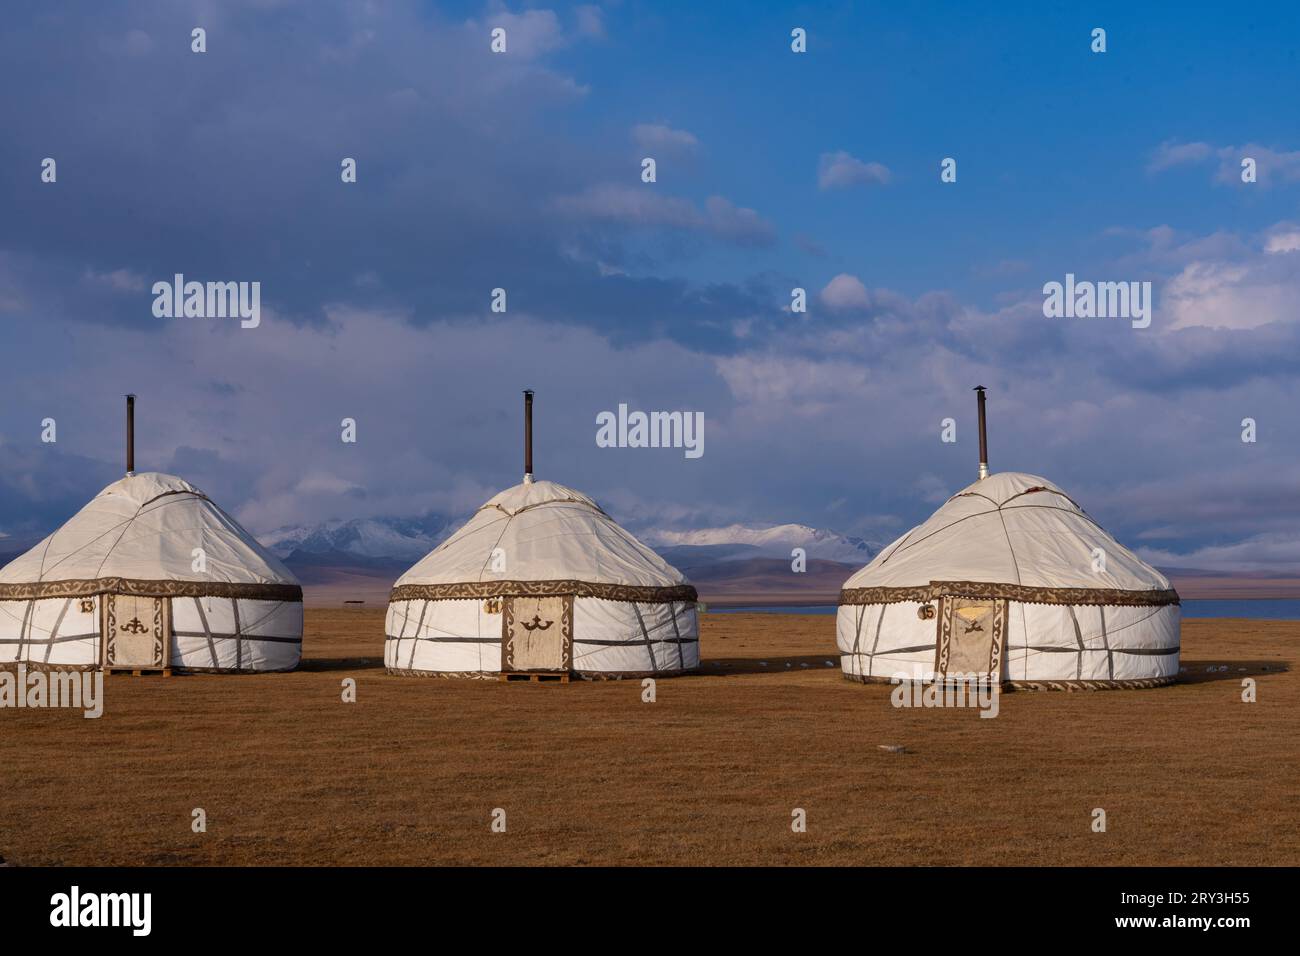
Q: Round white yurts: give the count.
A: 3